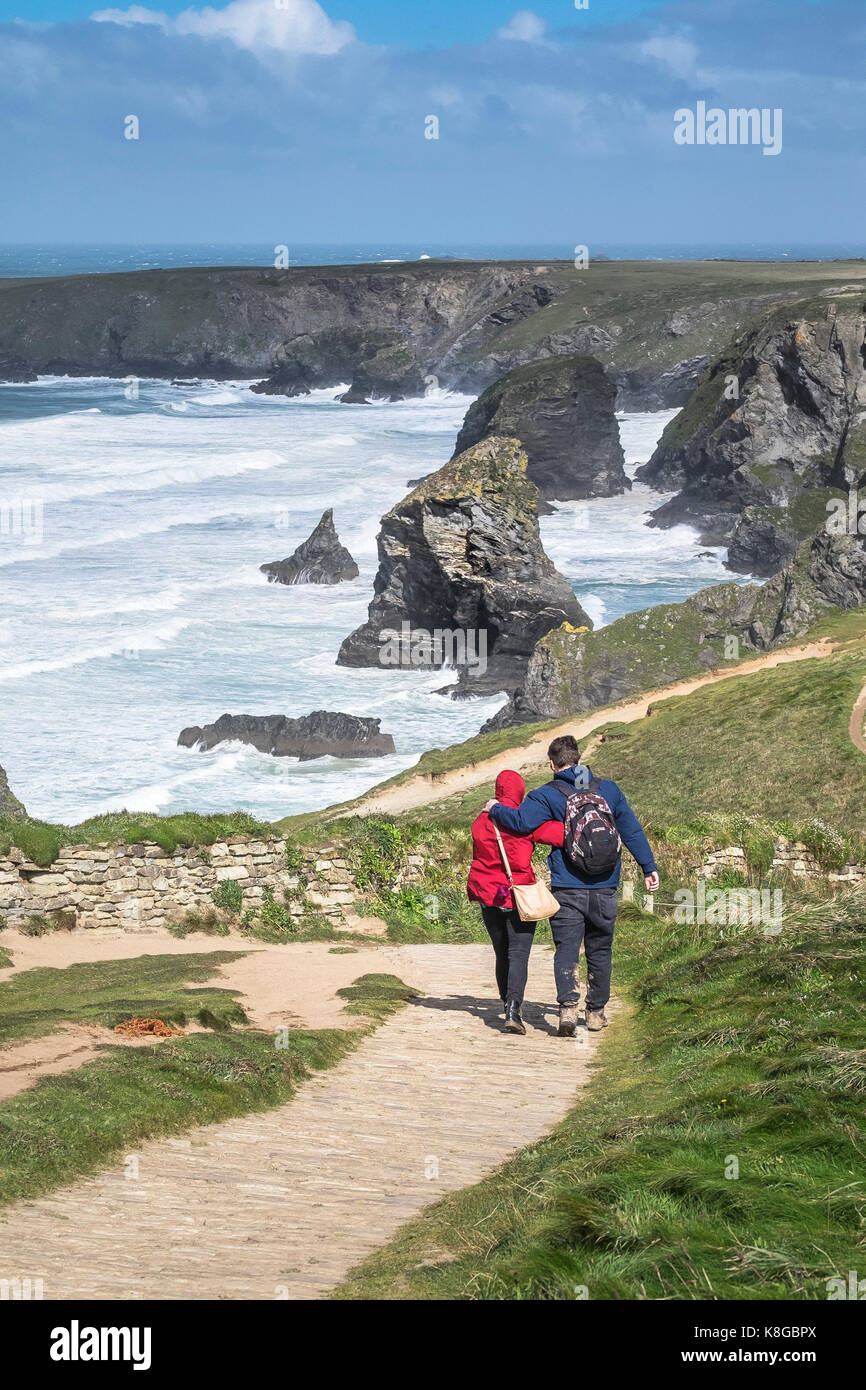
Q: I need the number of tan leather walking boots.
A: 2